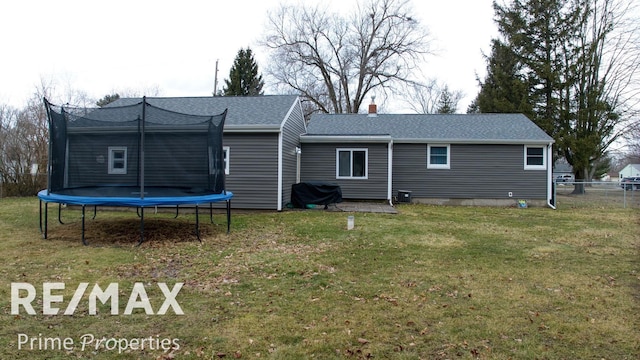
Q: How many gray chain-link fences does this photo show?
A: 1